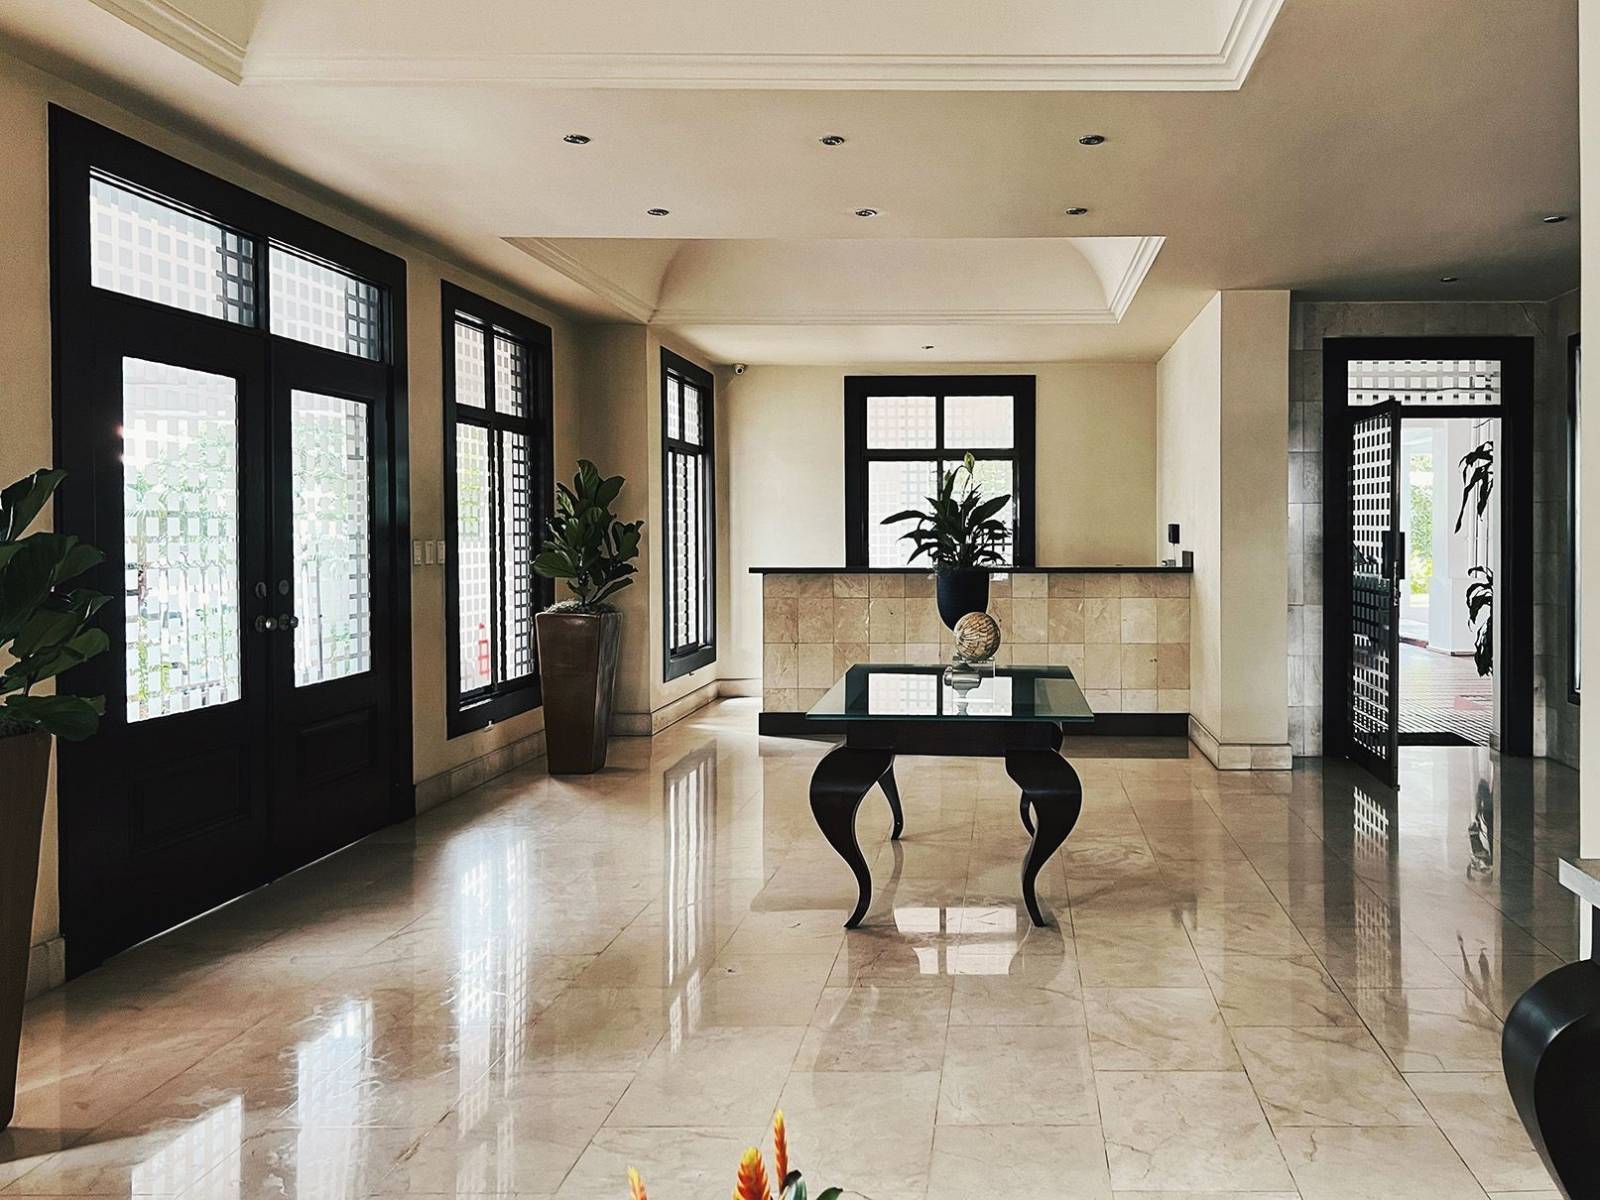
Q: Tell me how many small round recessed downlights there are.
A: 9